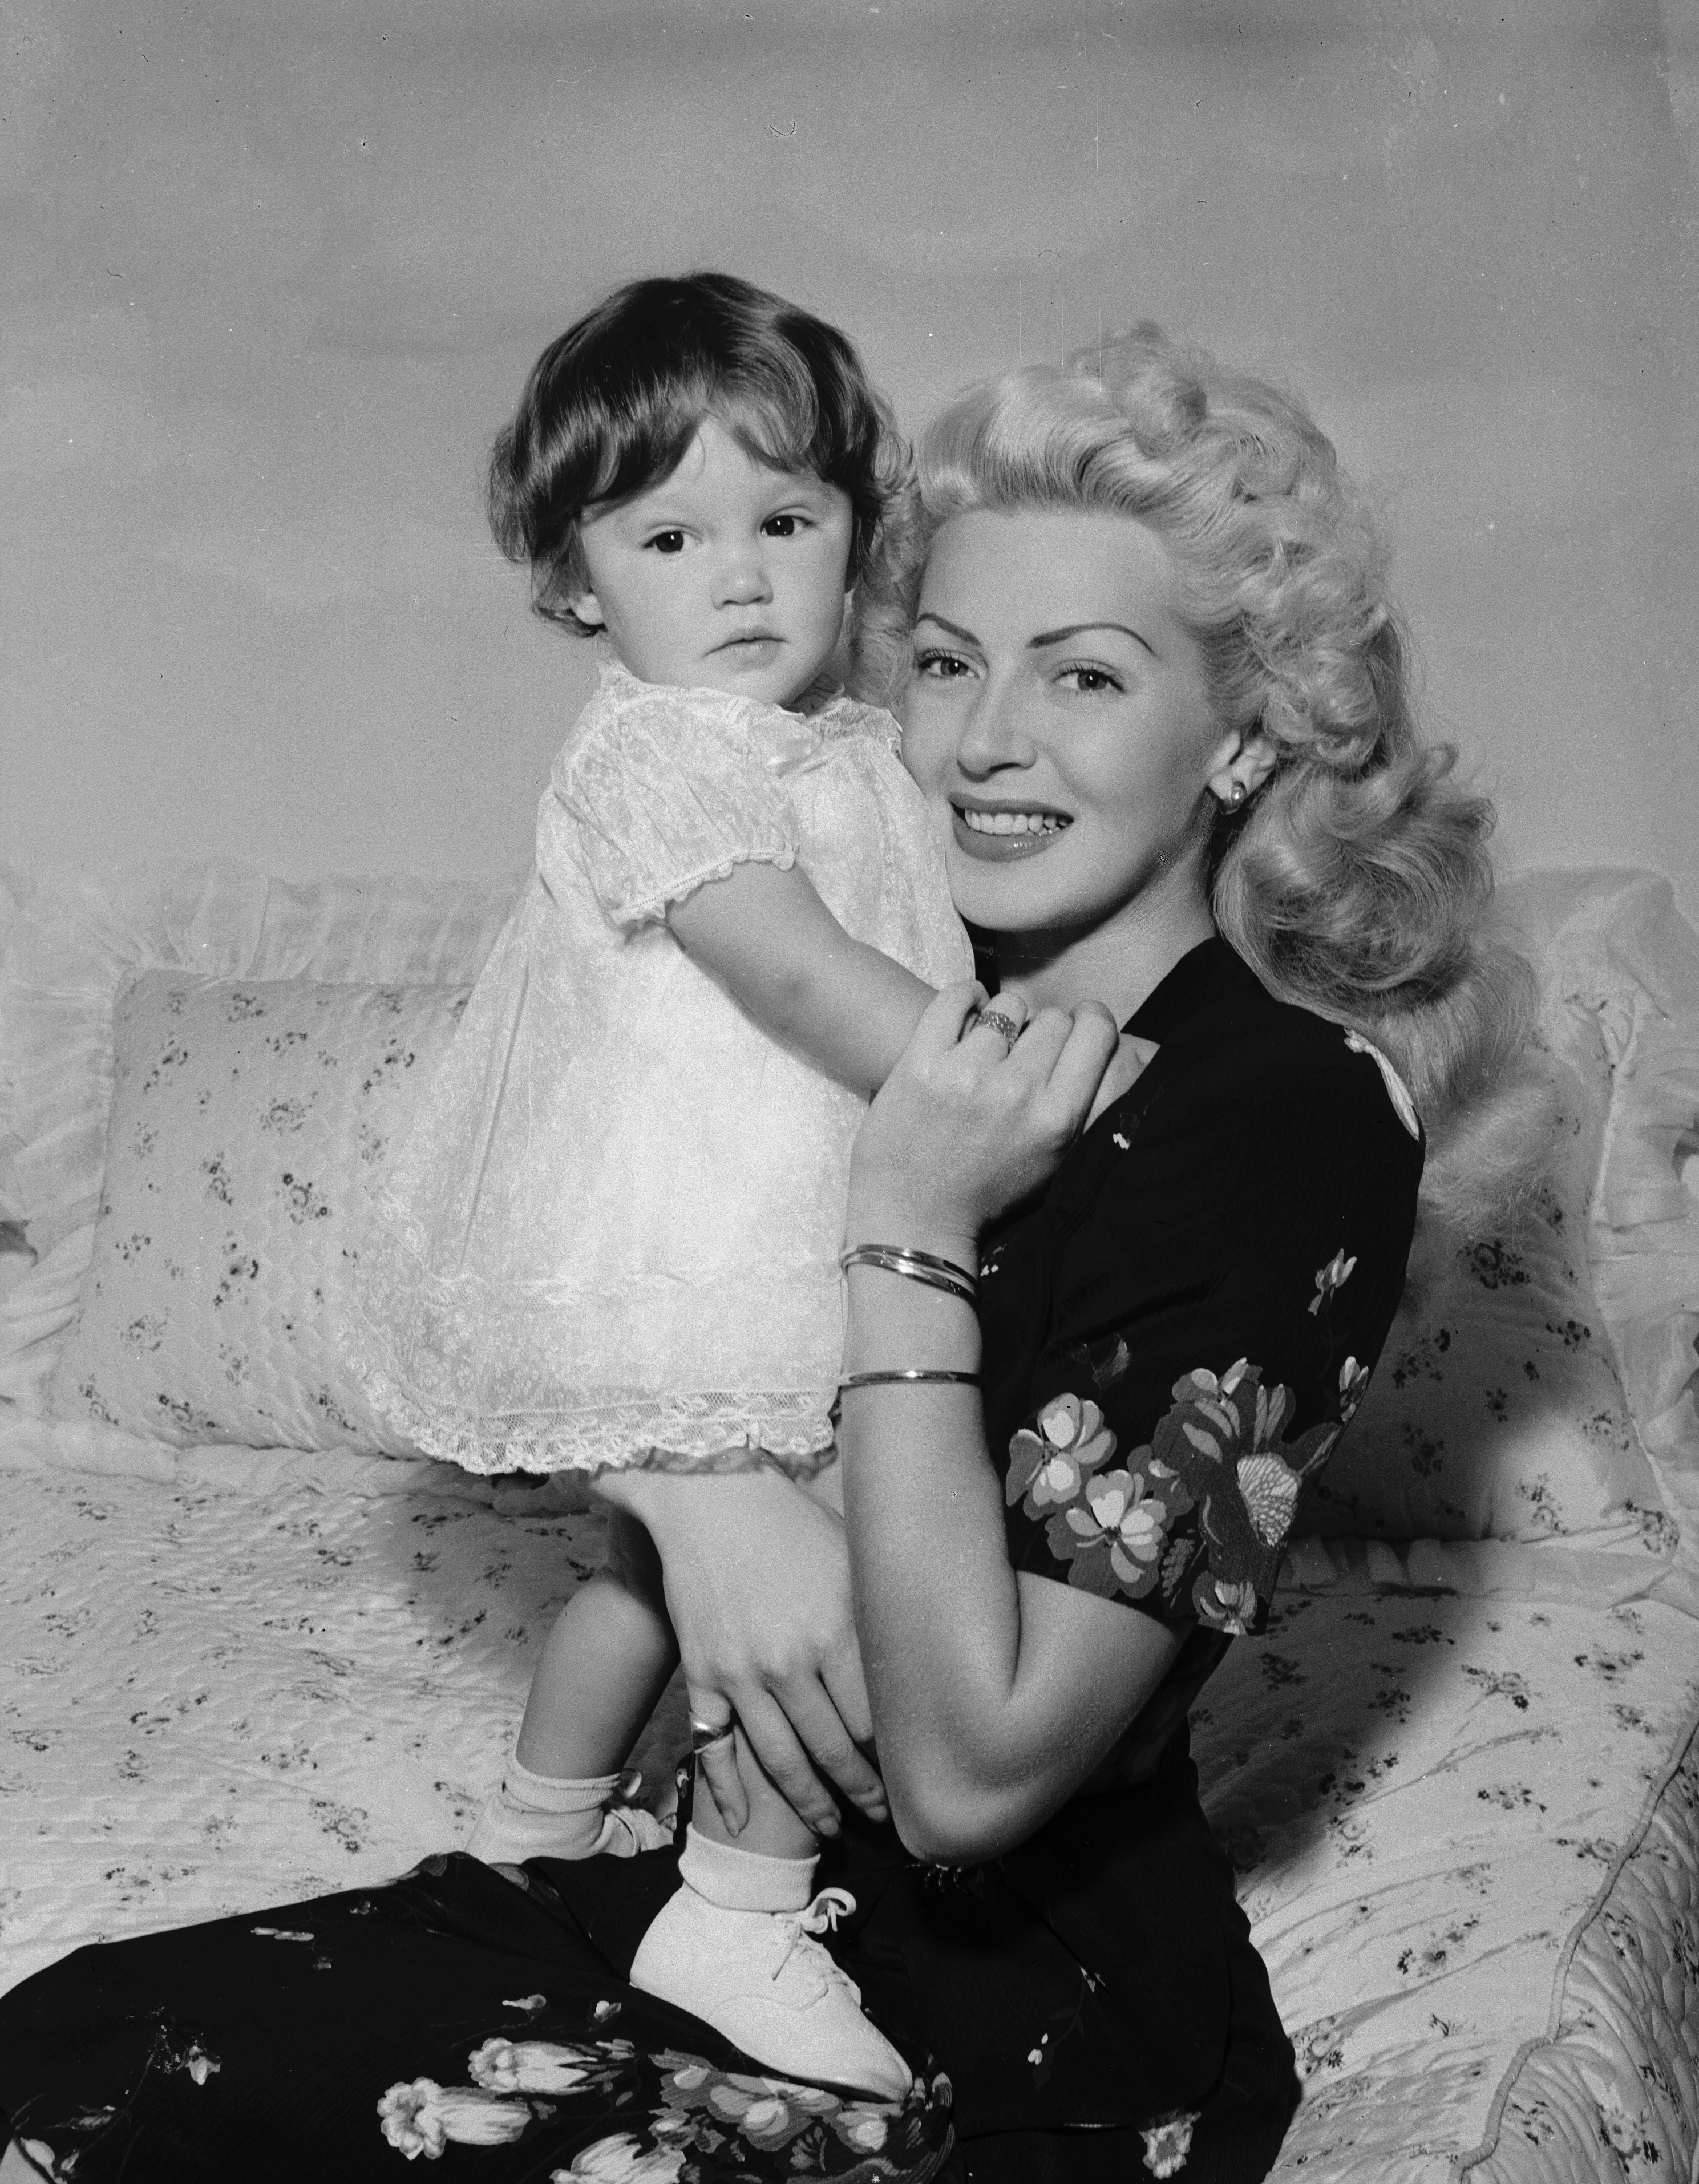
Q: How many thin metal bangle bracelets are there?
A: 3